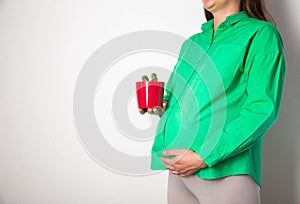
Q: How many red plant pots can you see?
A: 1